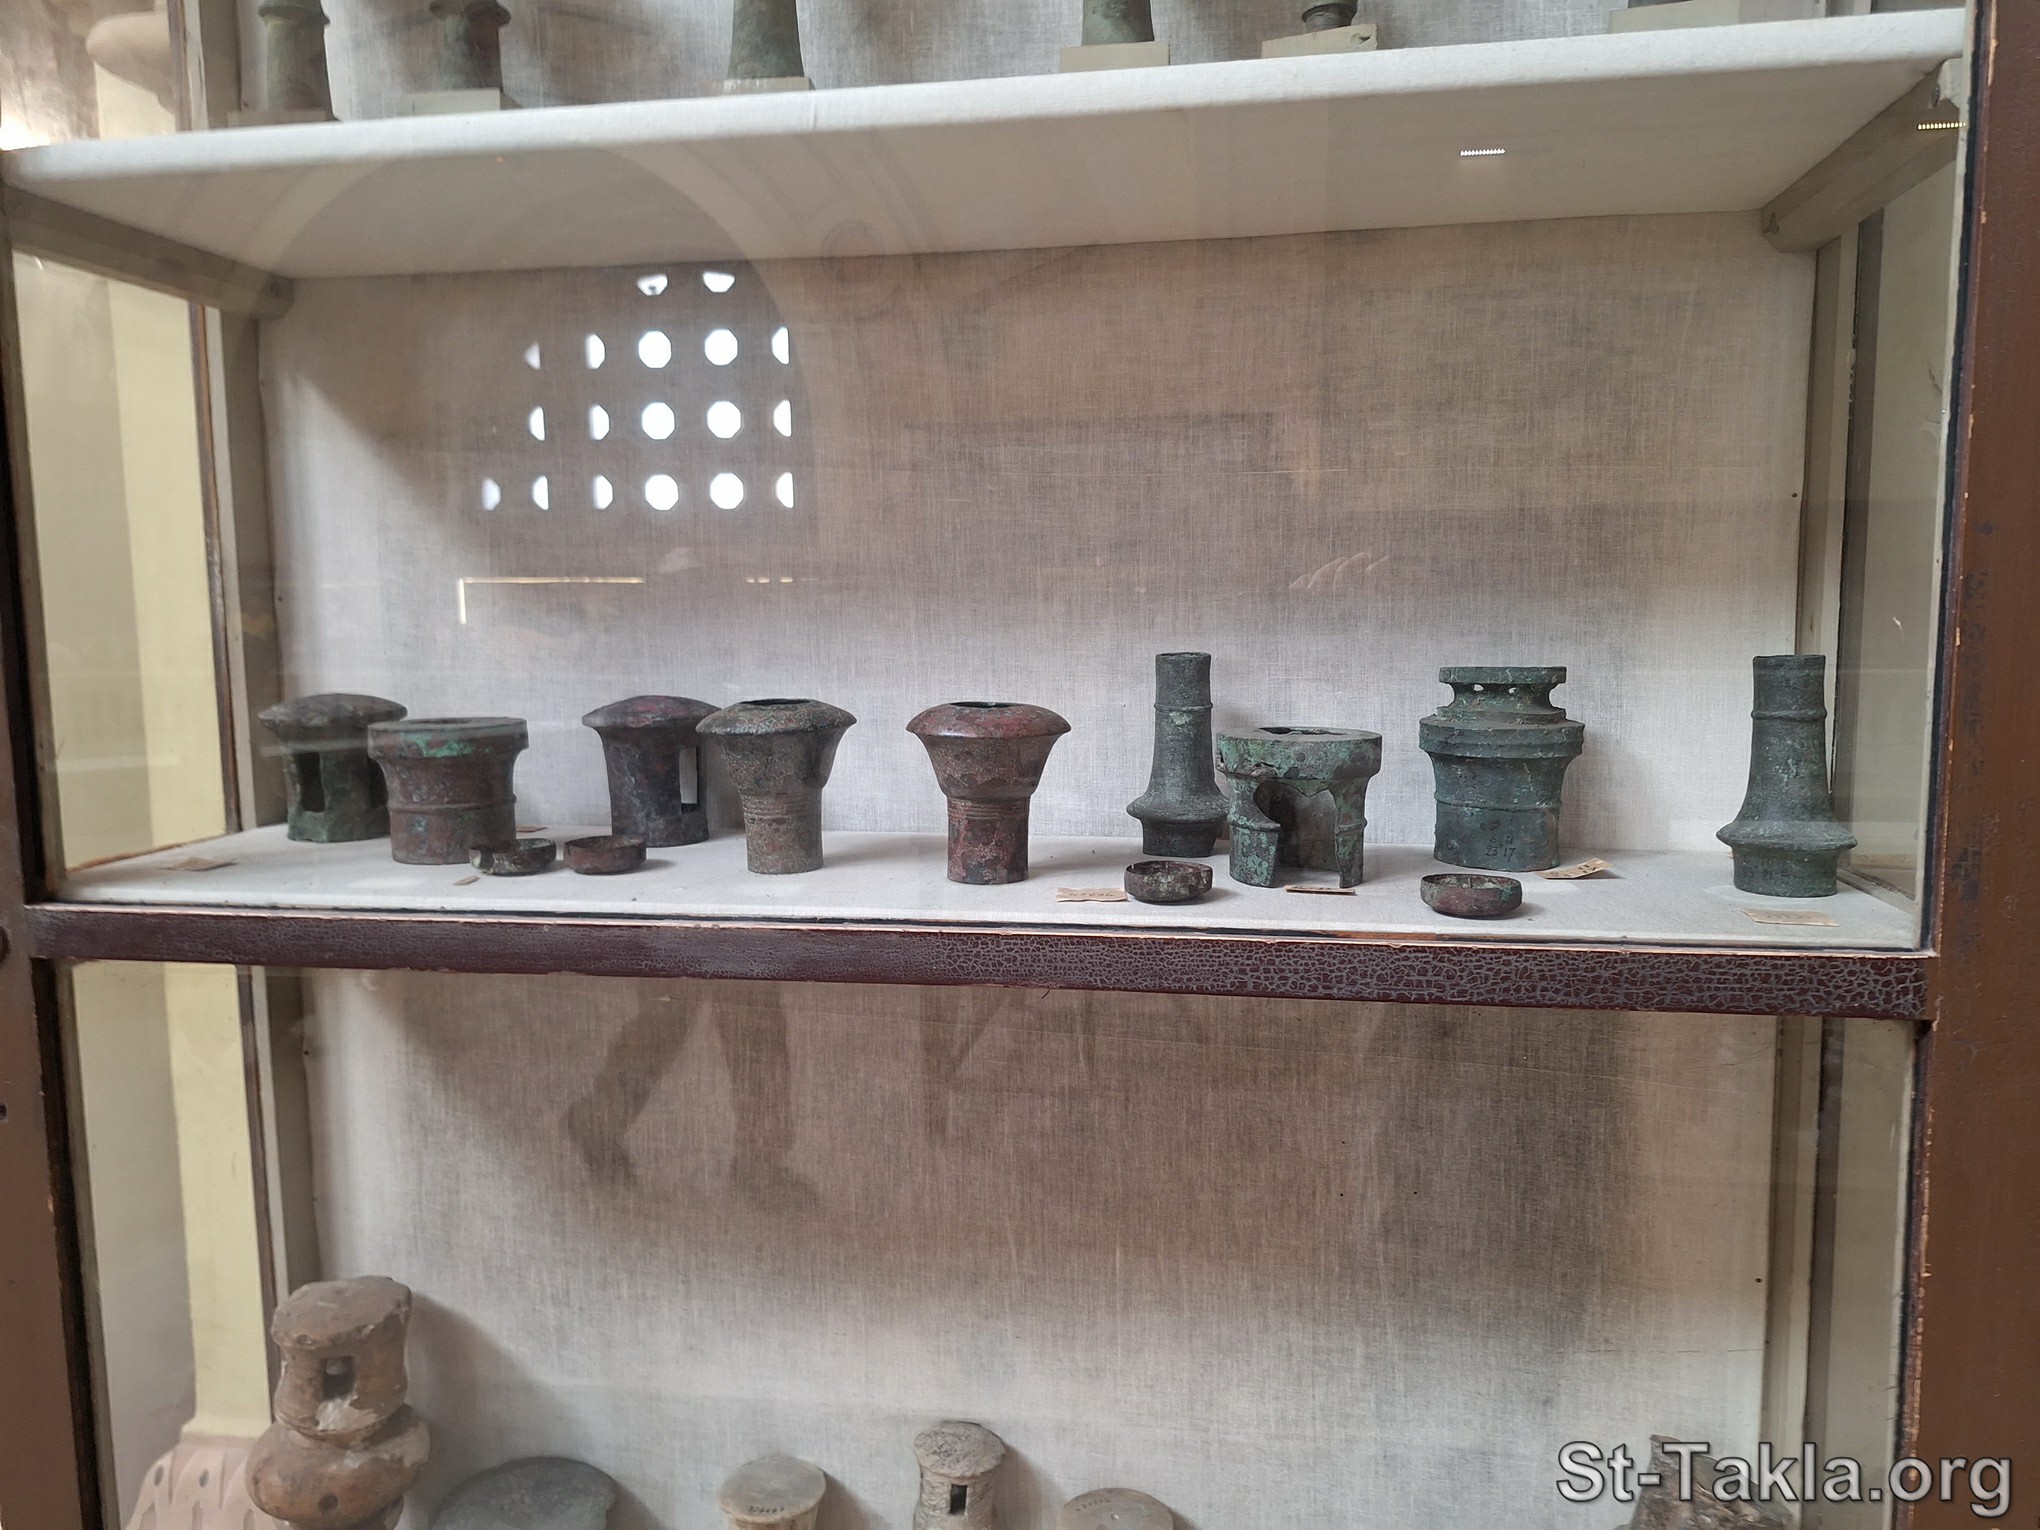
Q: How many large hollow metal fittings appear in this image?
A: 9